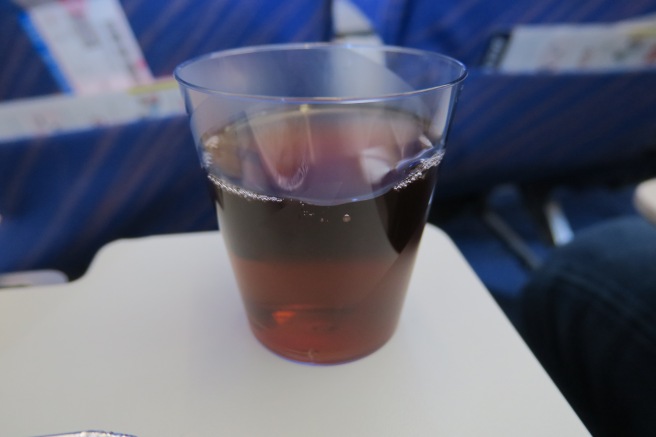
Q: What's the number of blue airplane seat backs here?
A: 2